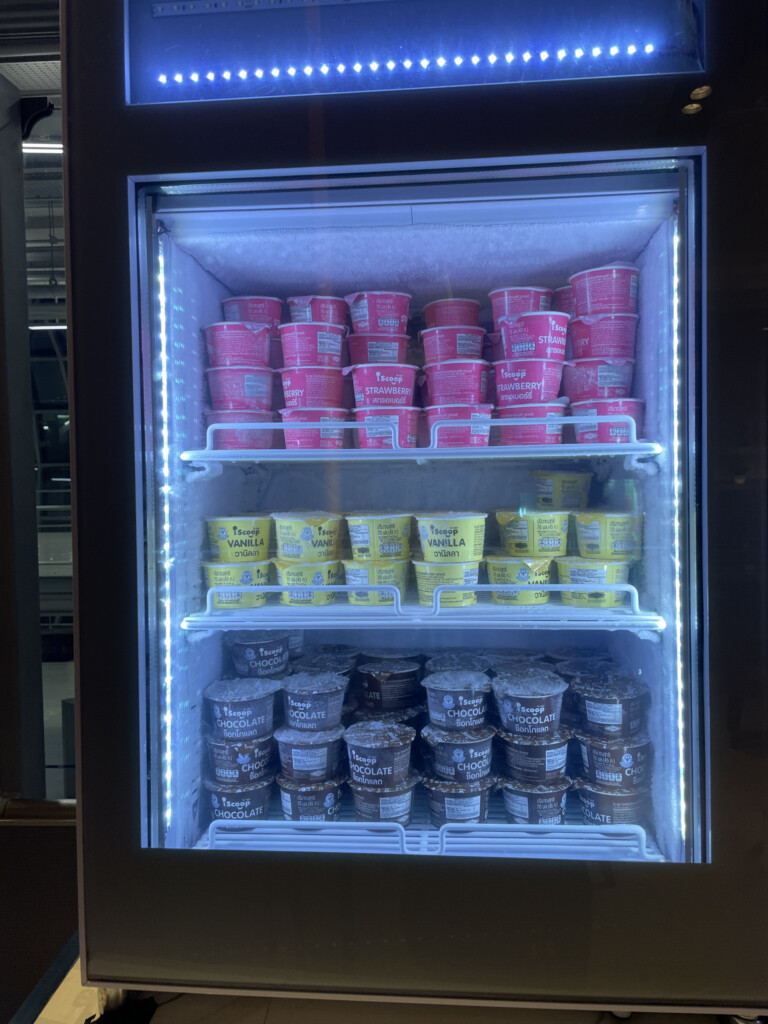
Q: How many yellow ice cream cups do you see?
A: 13